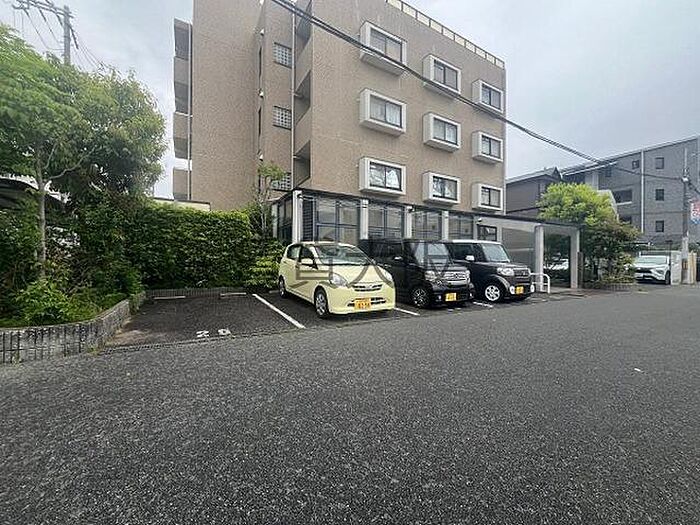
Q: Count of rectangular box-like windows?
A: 9